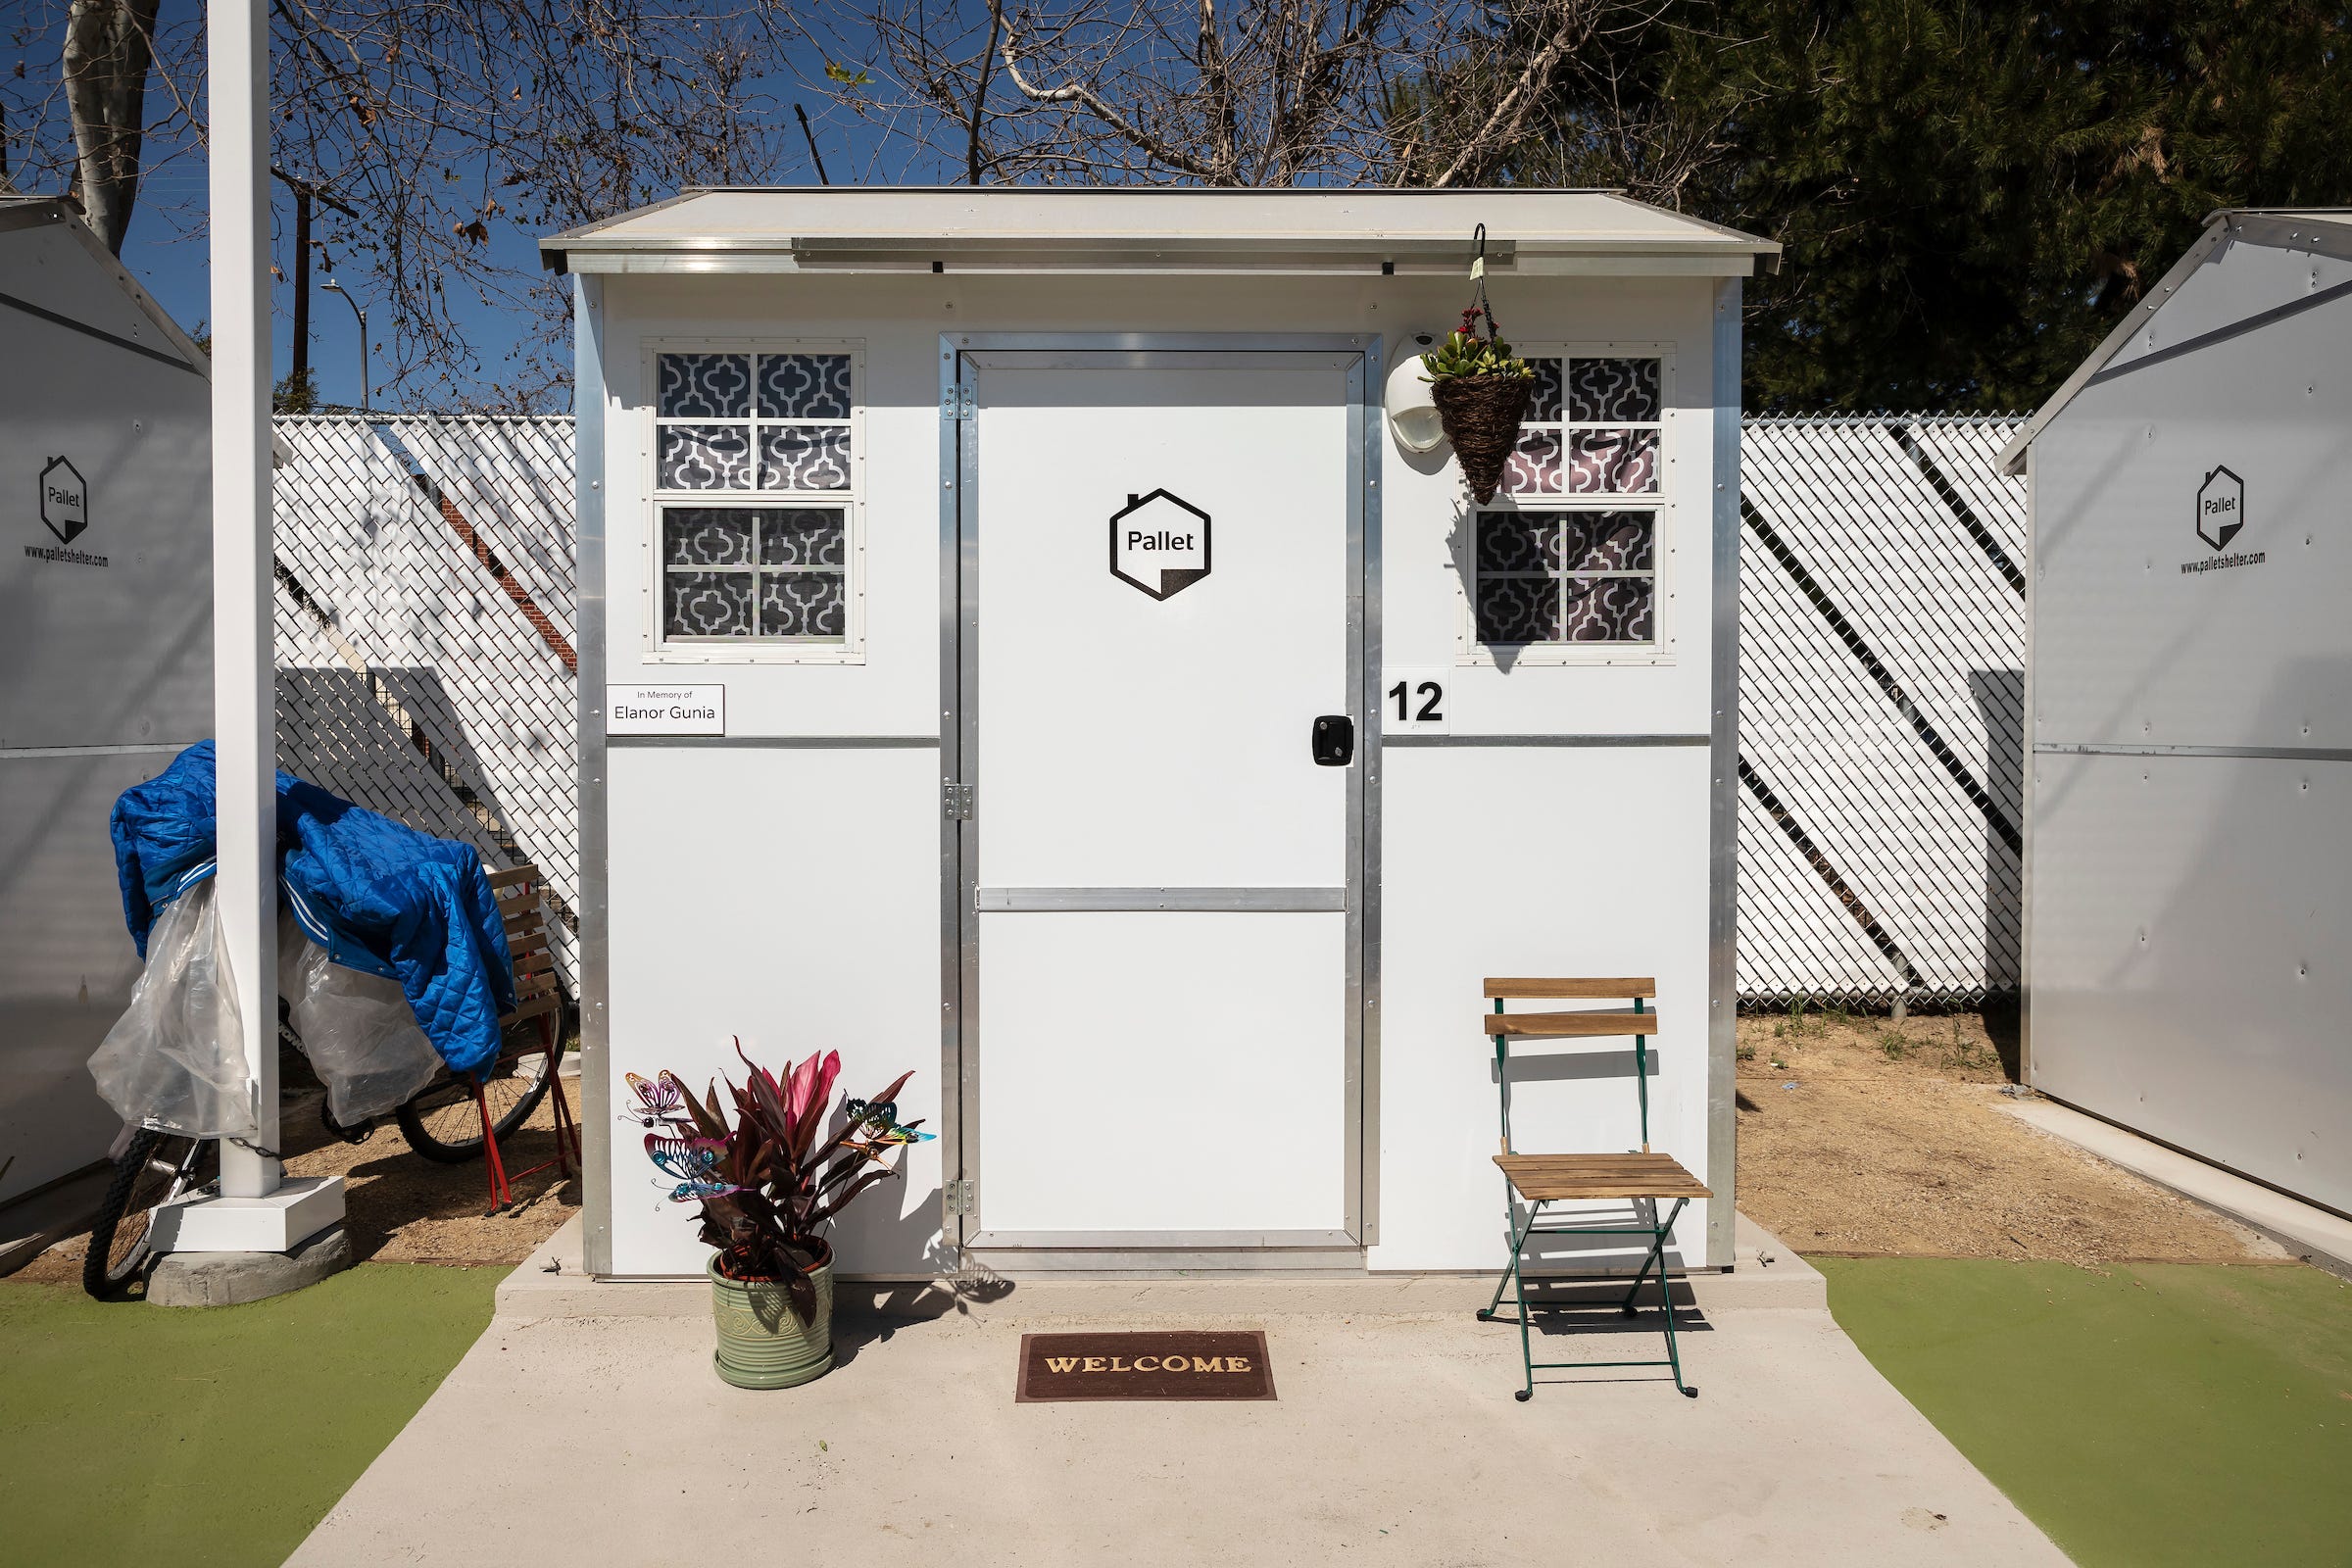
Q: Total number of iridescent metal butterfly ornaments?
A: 3